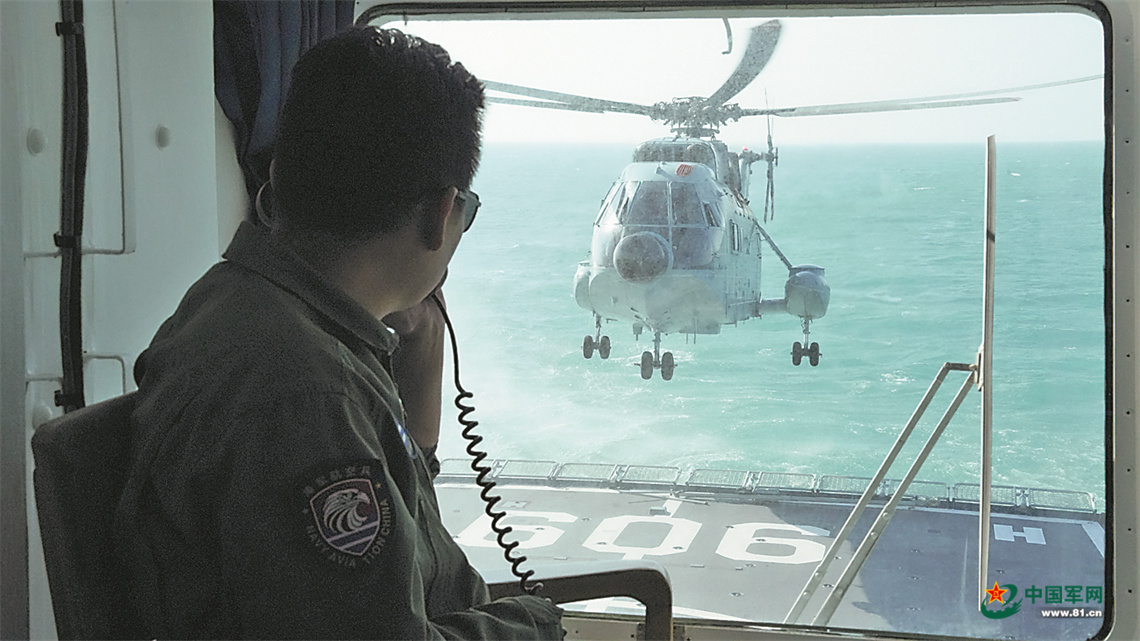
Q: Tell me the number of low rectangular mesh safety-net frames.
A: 10